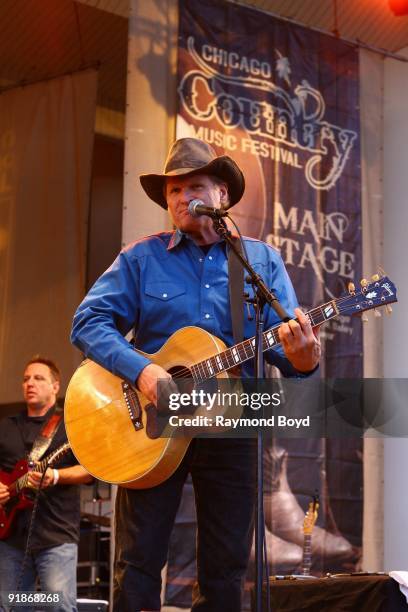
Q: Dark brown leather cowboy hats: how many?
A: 1